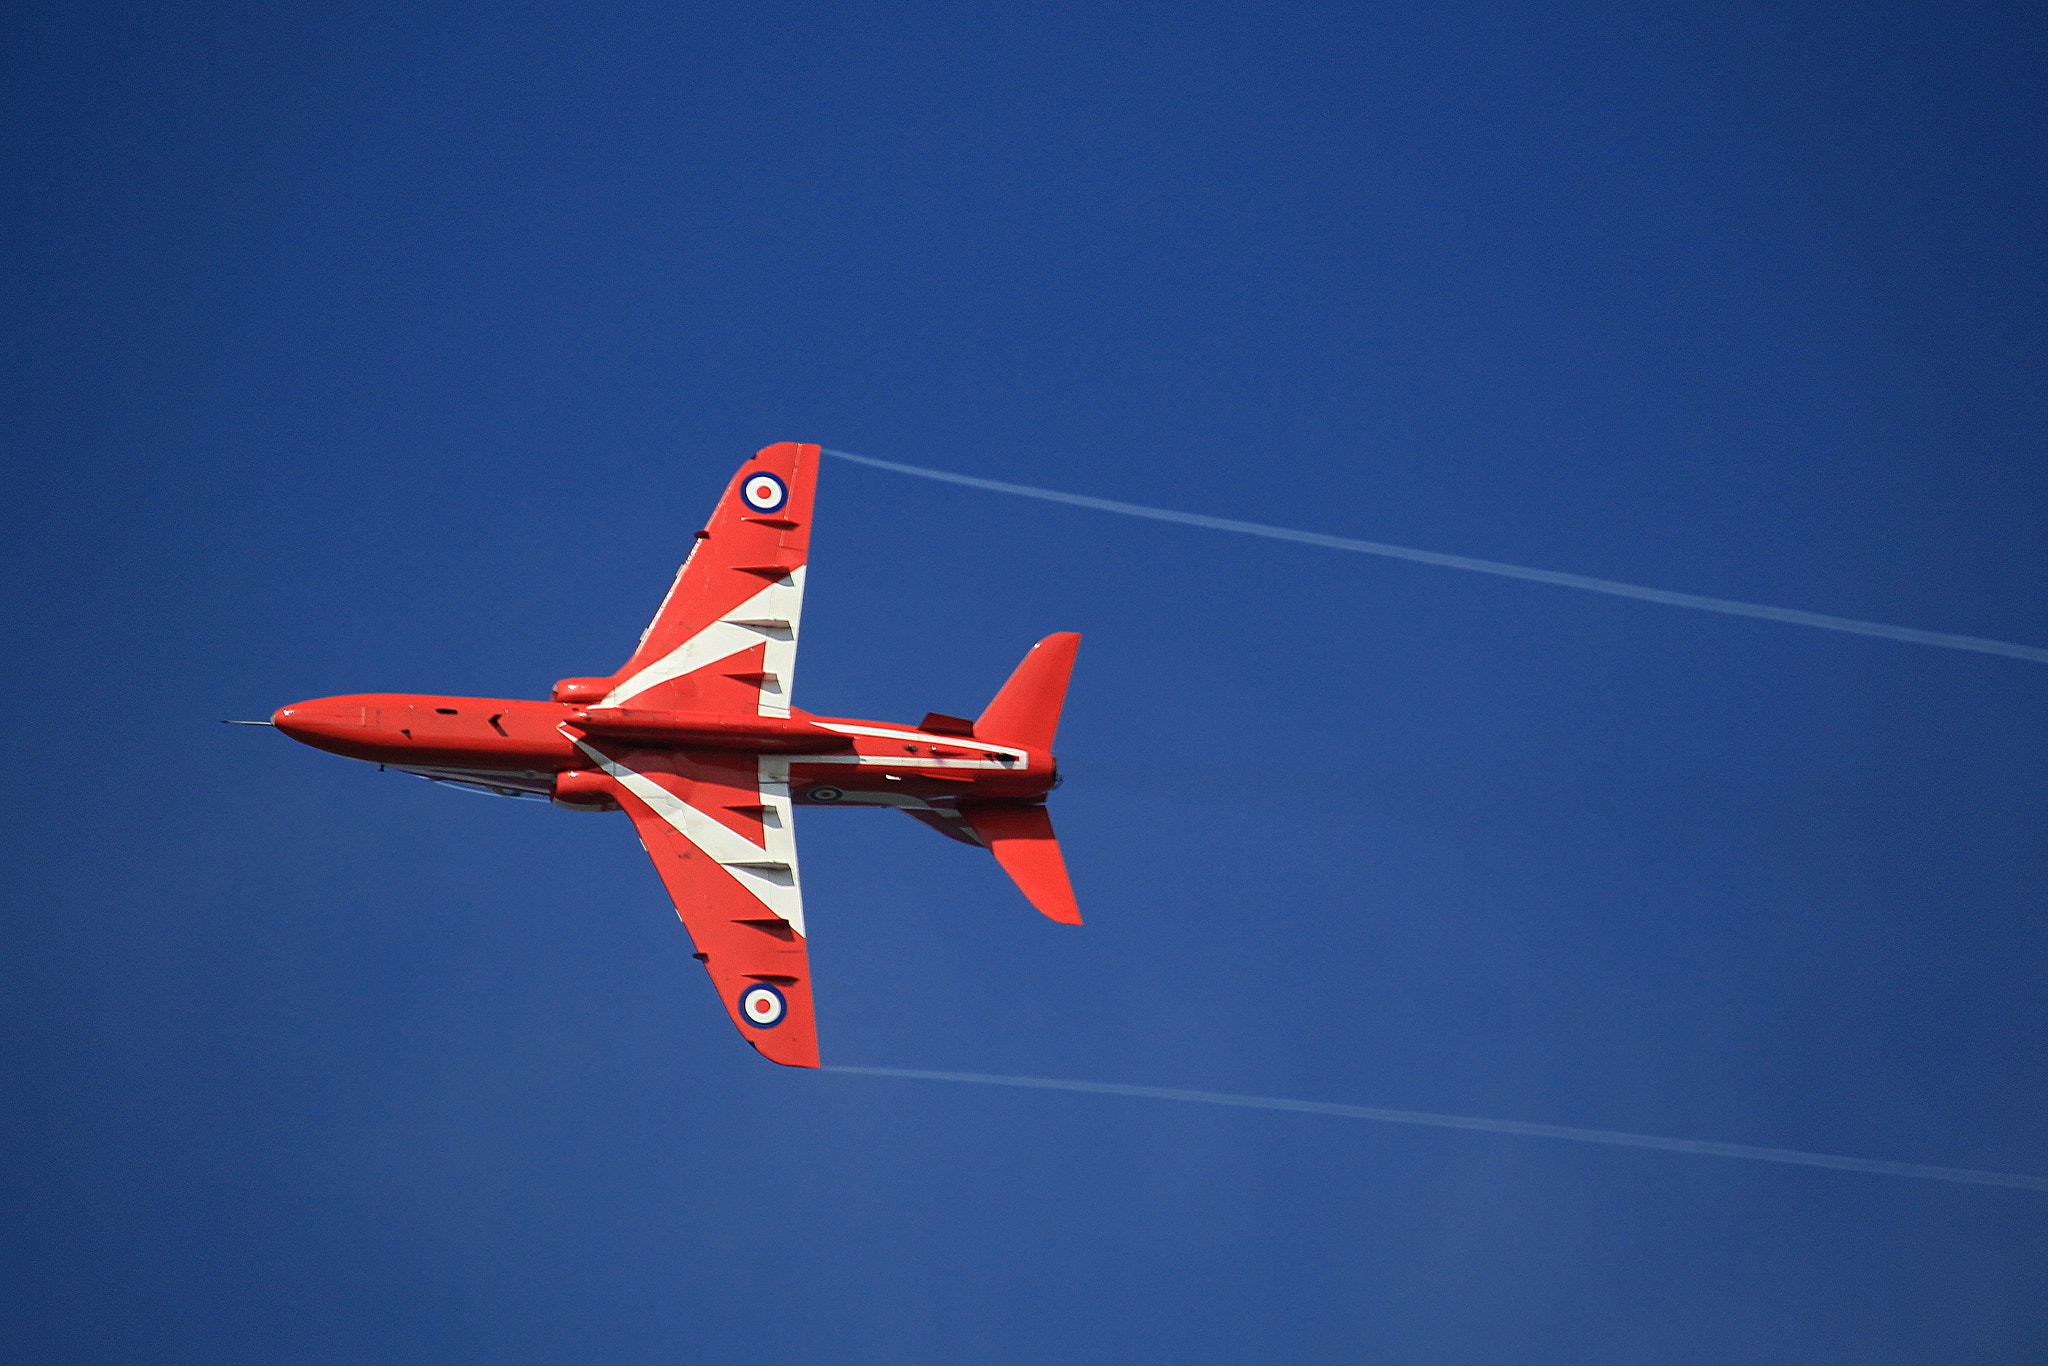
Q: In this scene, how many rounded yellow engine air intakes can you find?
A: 0